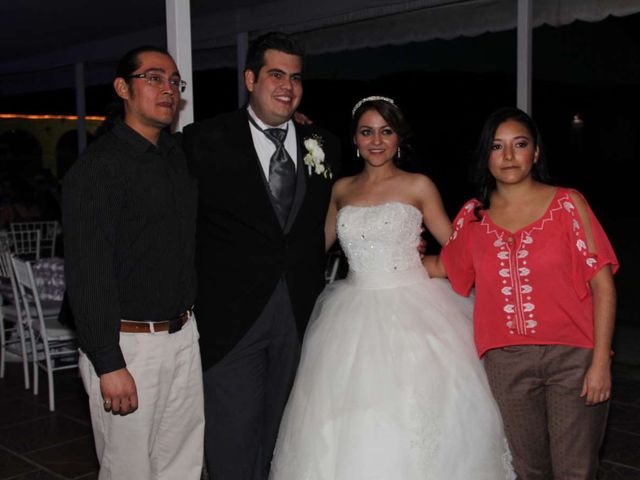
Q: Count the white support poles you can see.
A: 4